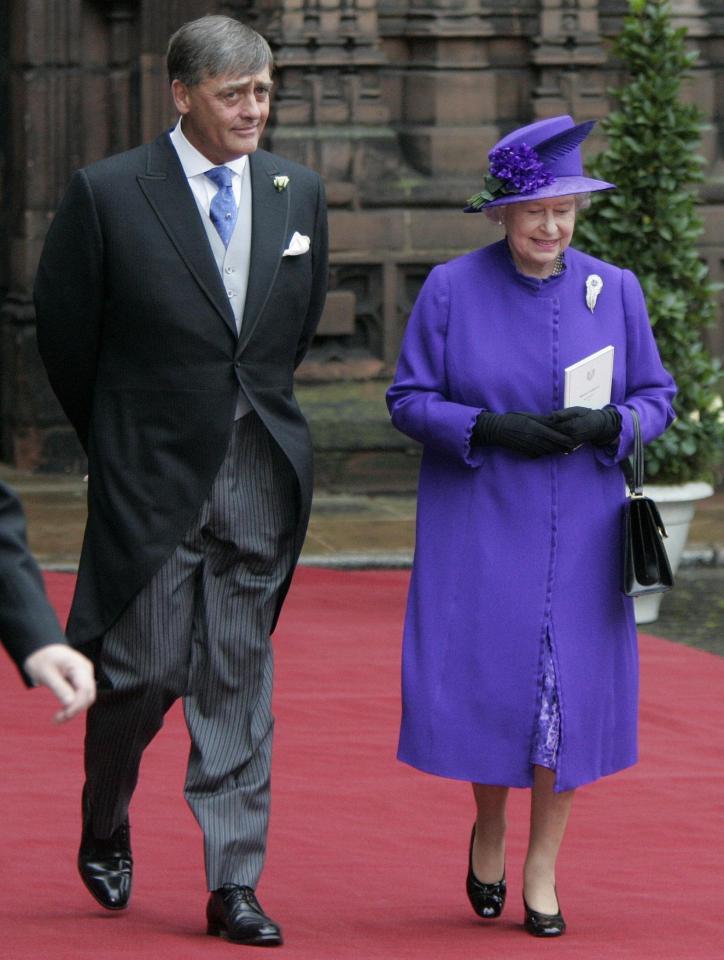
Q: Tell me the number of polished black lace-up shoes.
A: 2